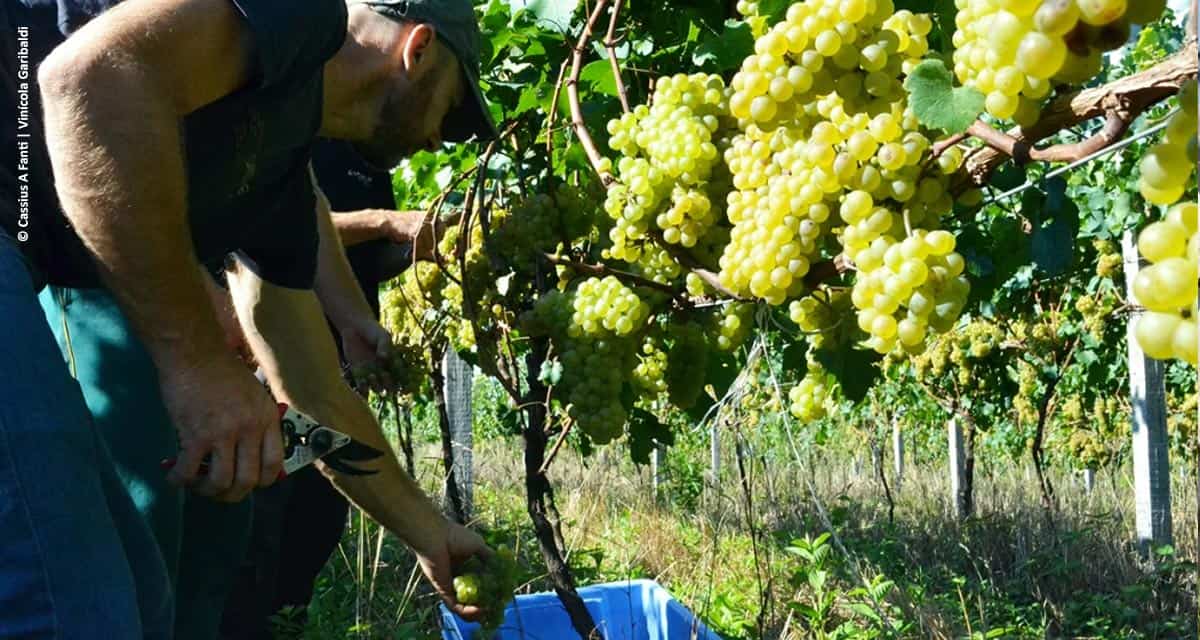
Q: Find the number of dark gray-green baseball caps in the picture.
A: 1